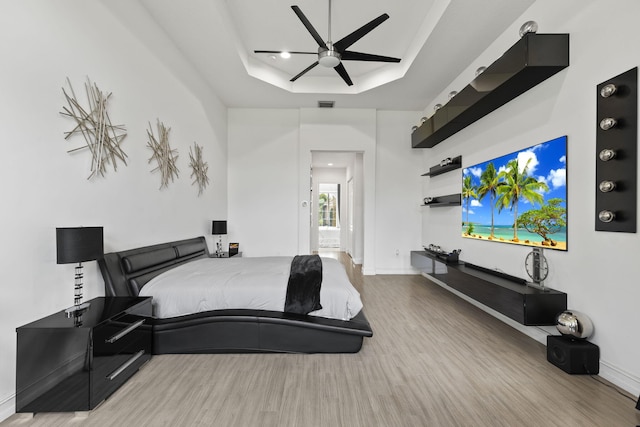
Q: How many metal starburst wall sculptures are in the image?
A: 3